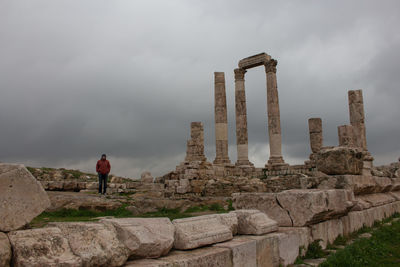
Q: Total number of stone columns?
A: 7